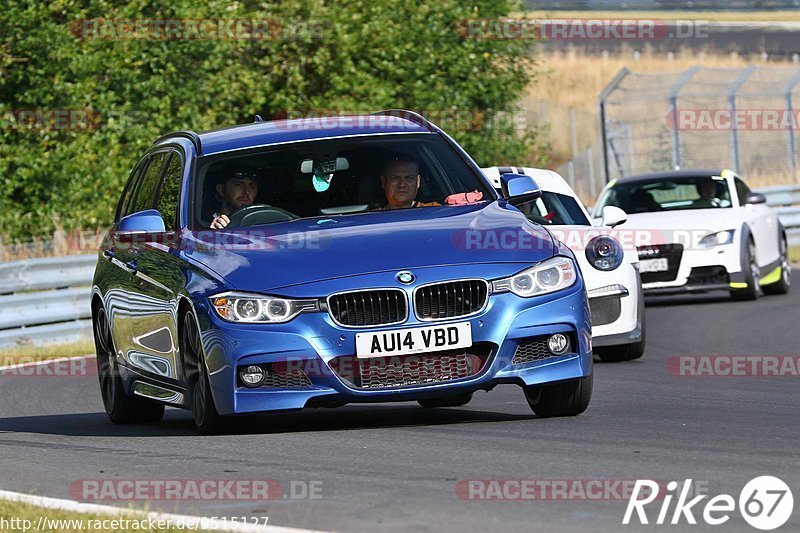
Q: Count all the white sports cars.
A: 2